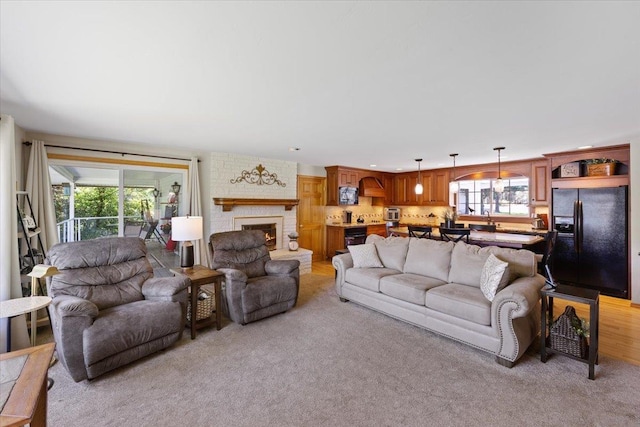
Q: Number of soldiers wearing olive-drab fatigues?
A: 0